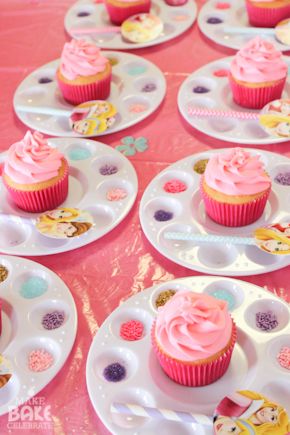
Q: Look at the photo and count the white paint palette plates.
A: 8